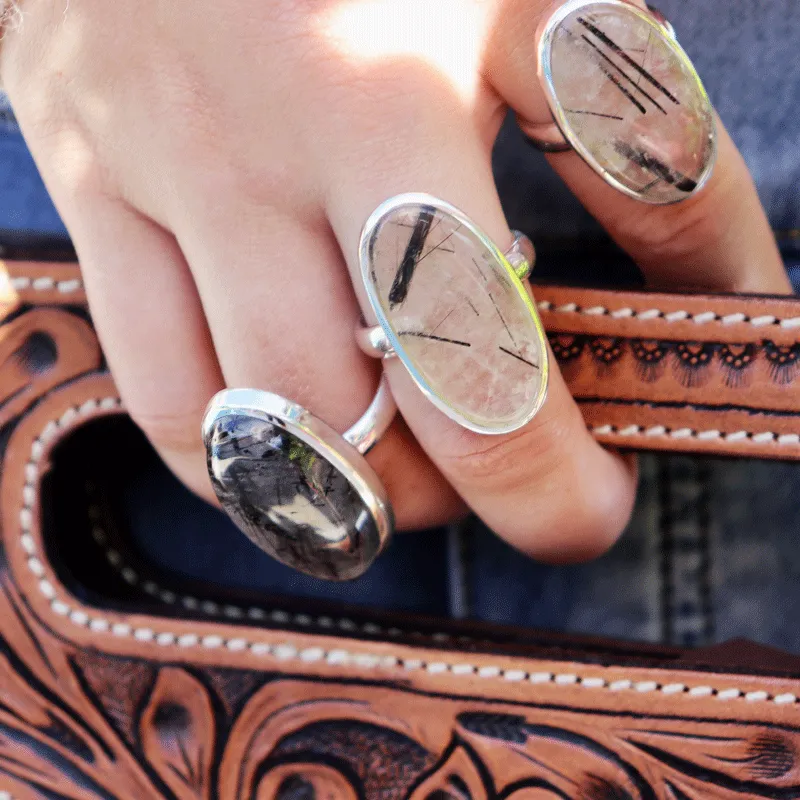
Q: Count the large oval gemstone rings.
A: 3